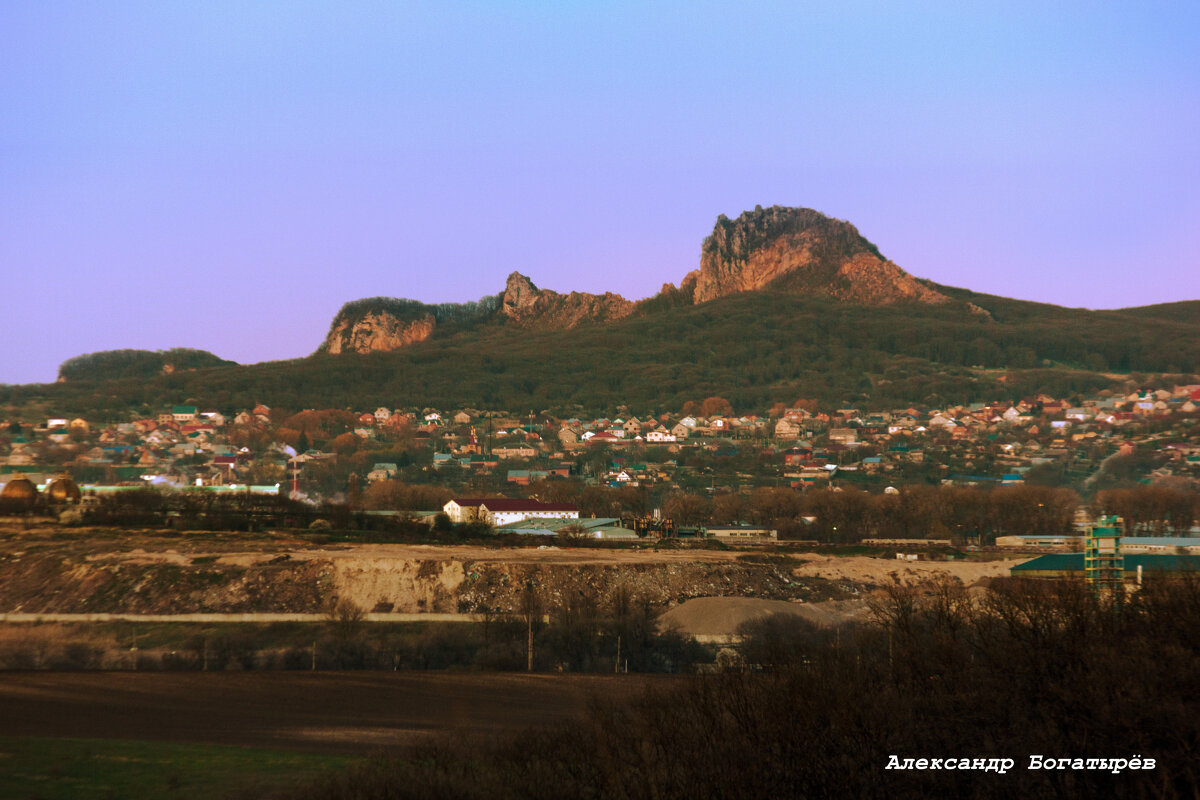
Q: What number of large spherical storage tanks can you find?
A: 2